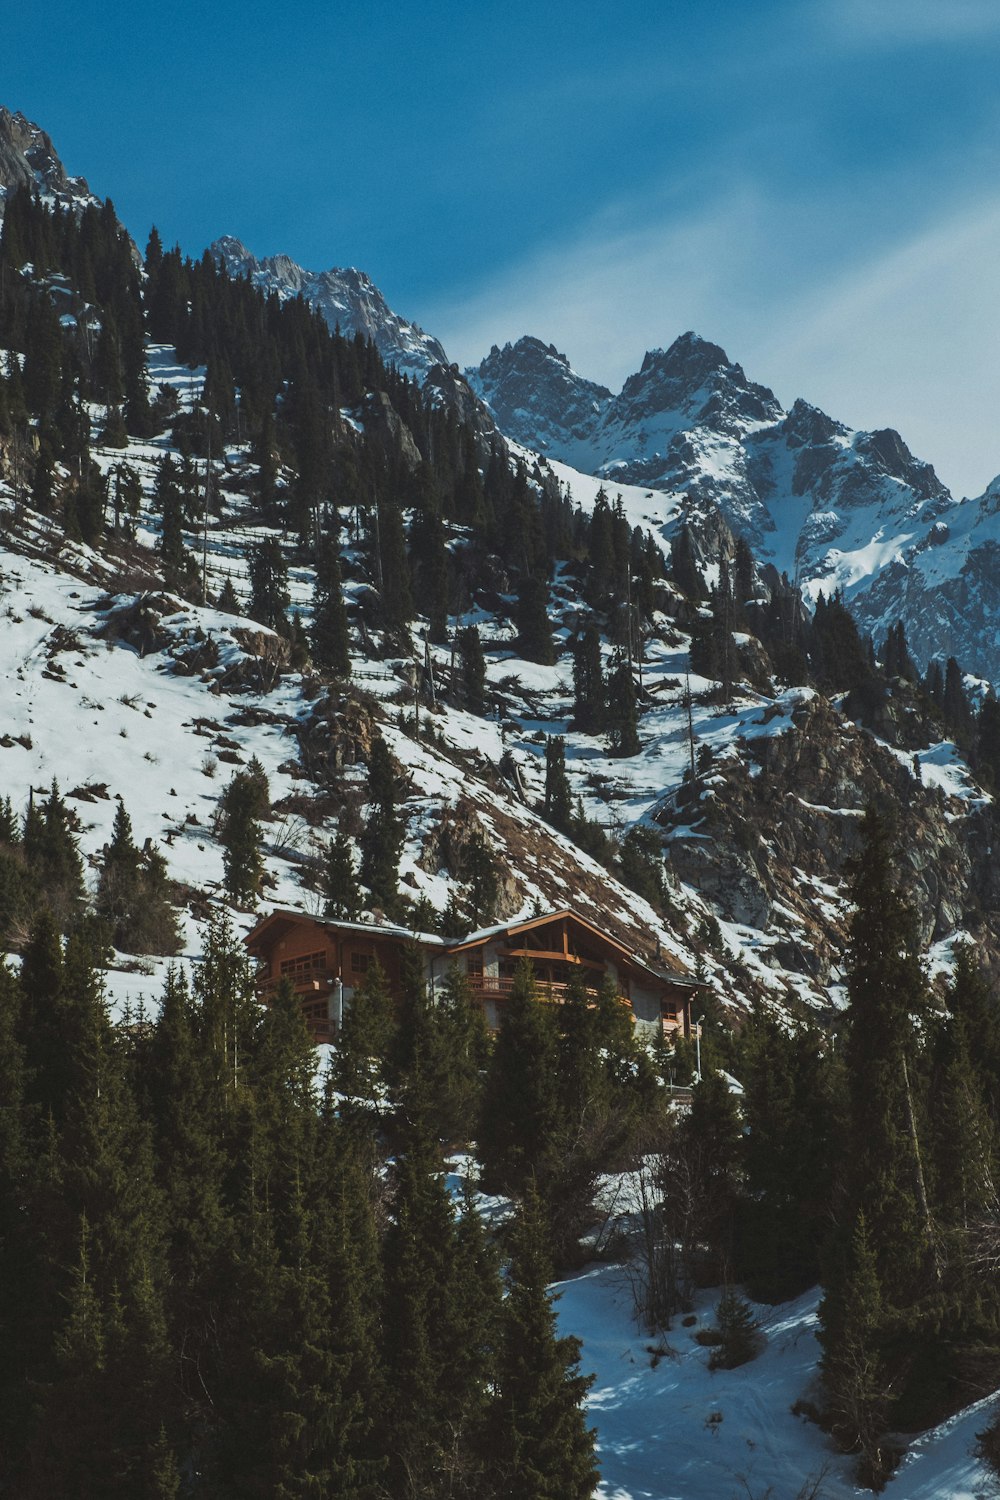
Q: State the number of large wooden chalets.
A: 1